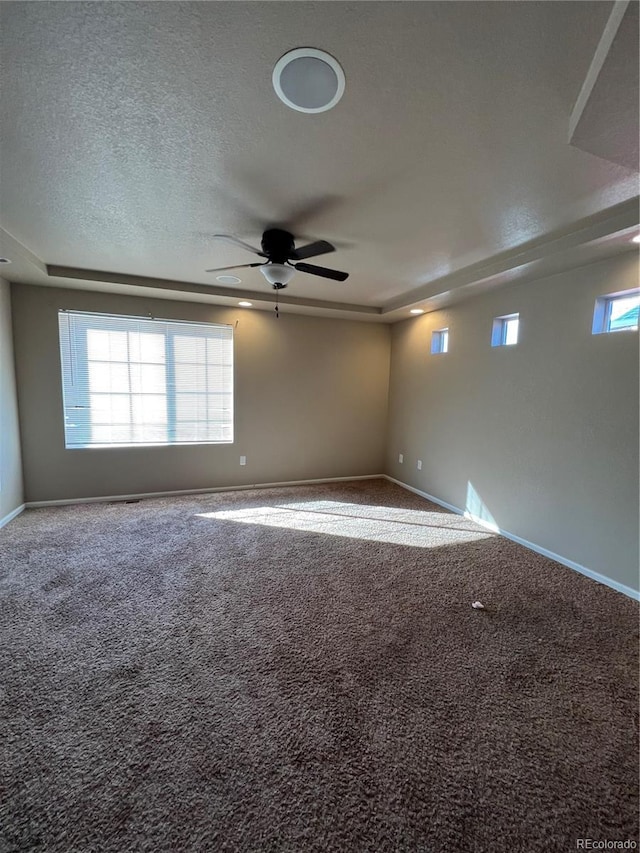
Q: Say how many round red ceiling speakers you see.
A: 0